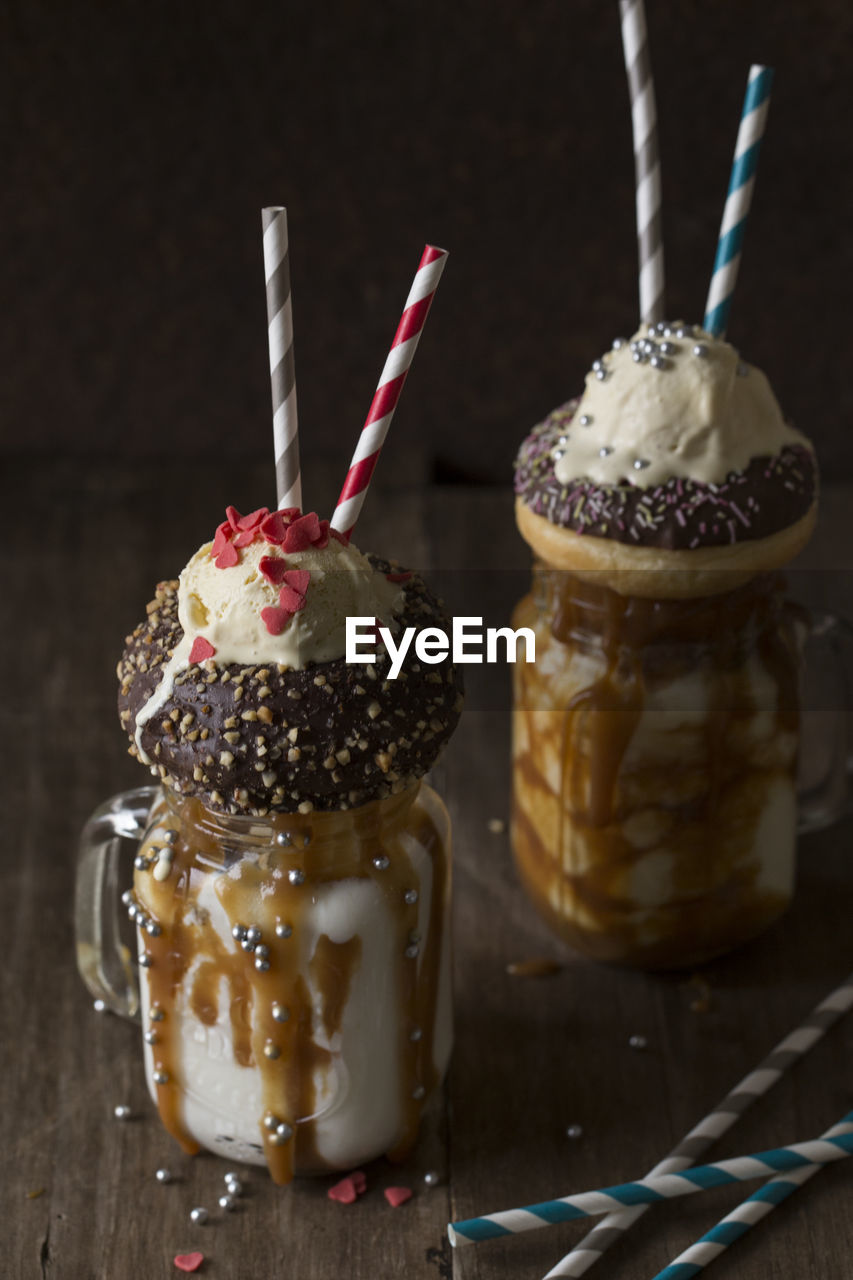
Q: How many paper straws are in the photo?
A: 7